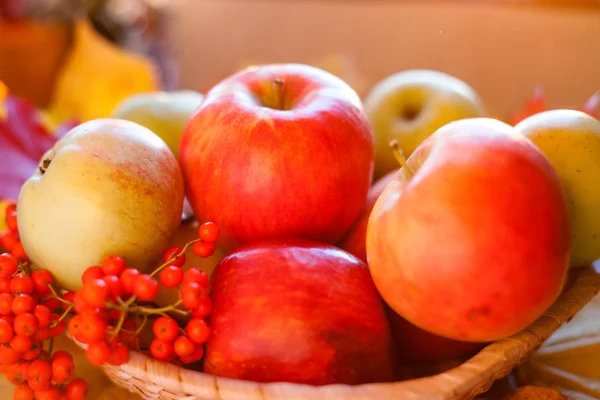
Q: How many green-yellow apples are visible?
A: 4